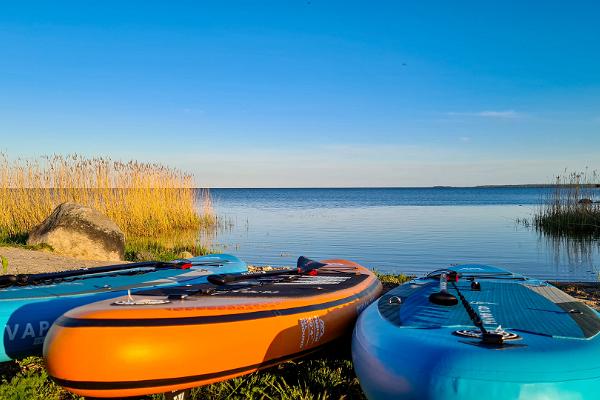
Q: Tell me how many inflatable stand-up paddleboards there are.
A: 3